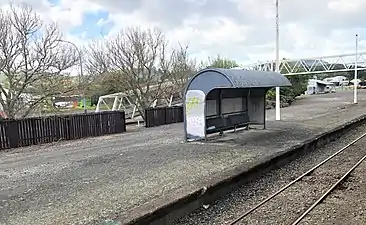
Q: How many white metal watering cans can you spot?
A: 0